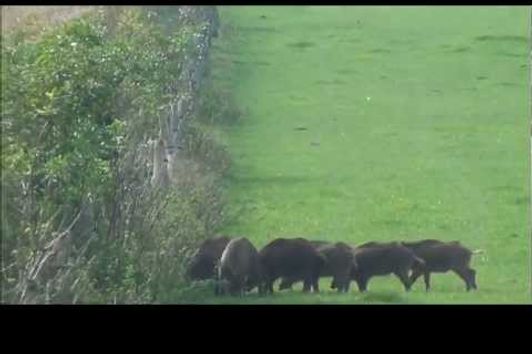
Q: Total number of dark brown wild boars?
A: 6